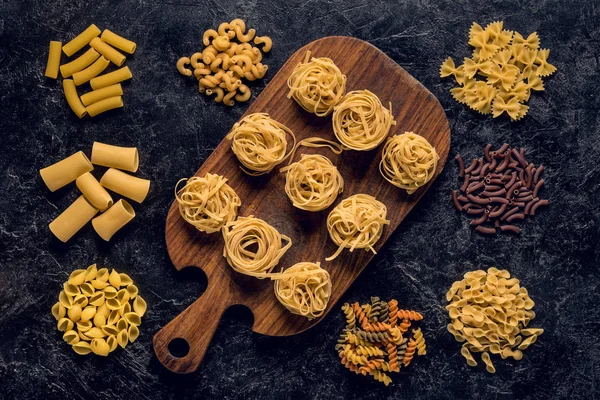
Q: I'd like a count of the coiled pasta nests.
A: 9